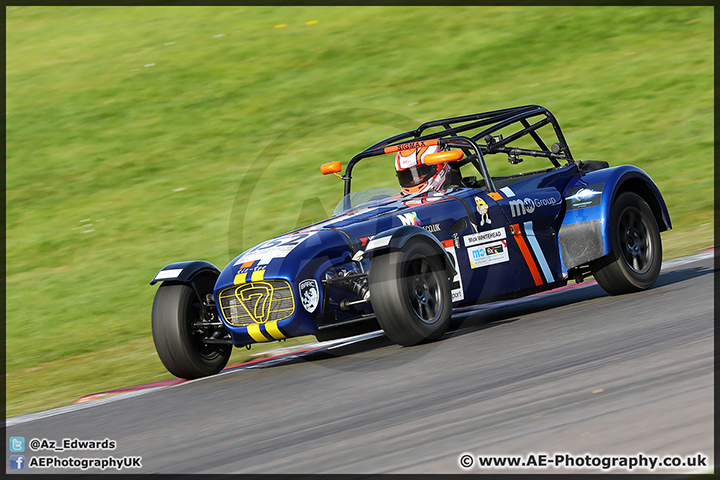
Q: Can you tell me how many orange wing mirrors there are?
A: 2